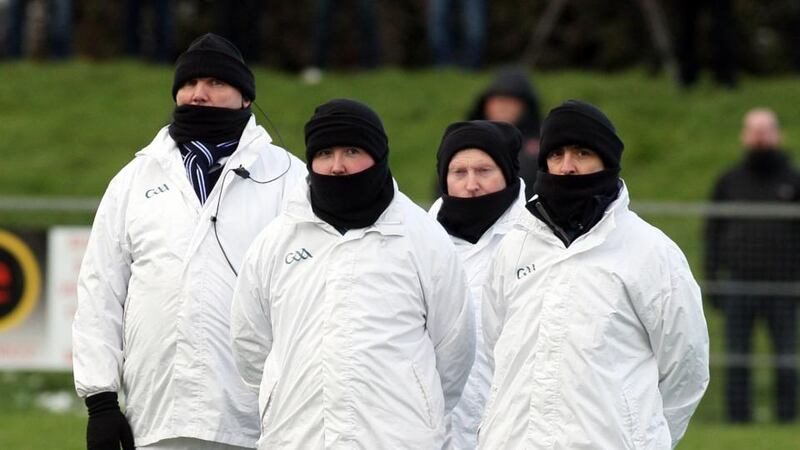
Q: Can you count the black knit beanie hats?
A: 4